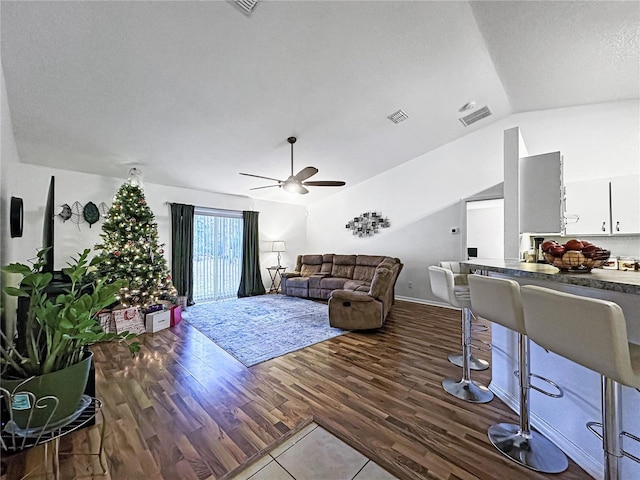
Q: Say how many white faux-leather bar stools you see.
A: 4